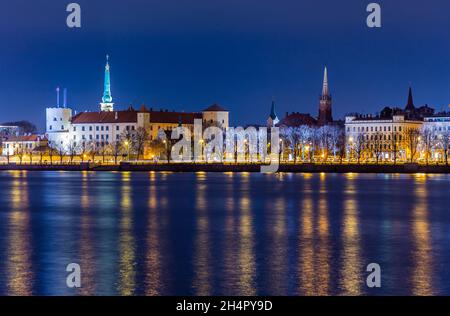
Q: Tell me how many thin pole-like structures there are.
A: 2